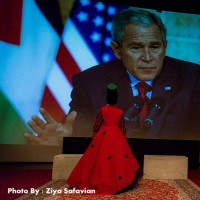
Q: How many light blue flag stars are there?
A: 9